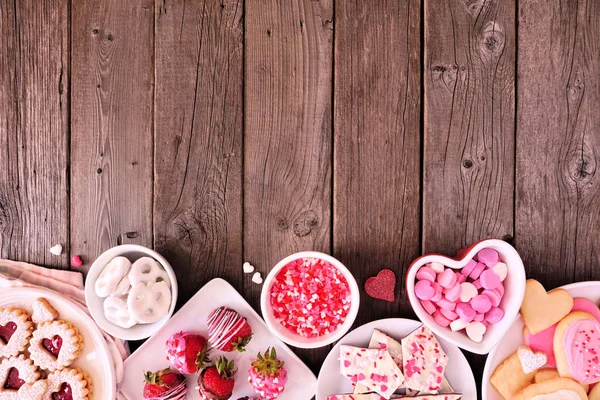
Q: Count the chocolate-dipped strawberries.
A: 5